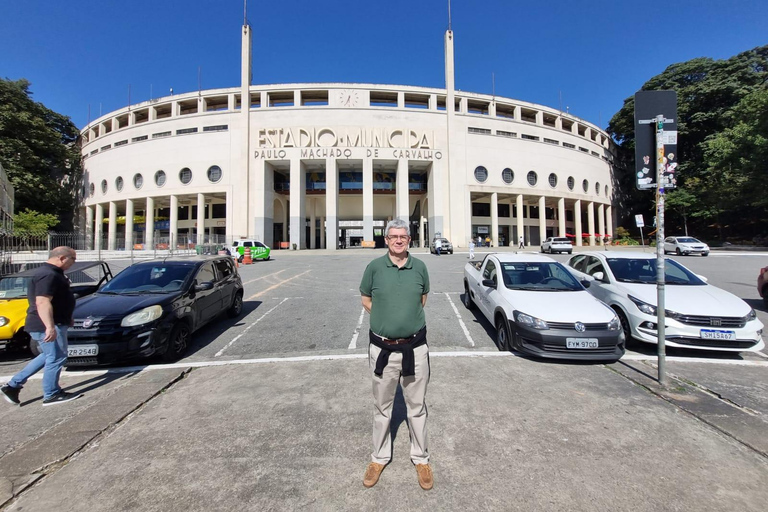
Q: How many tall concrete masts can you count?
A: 2